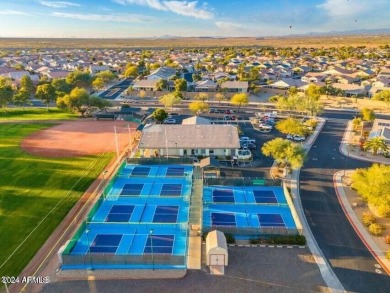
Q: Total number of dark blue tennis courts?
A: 12